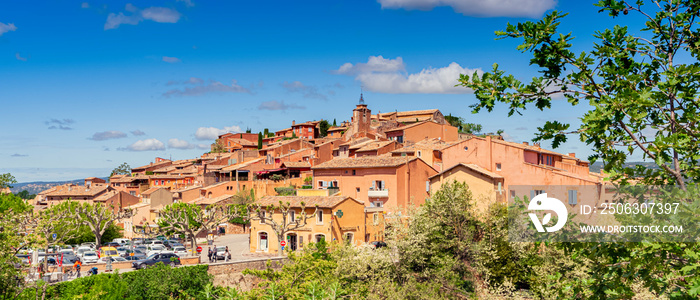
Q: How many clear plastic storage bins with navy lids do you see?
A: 0